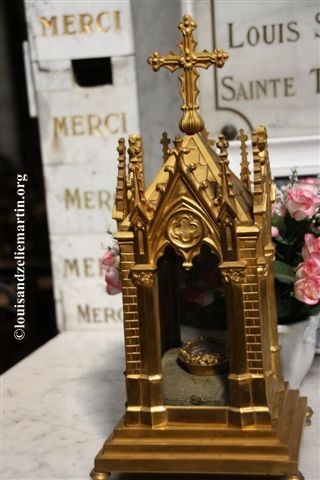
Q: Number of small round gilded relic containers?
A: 1